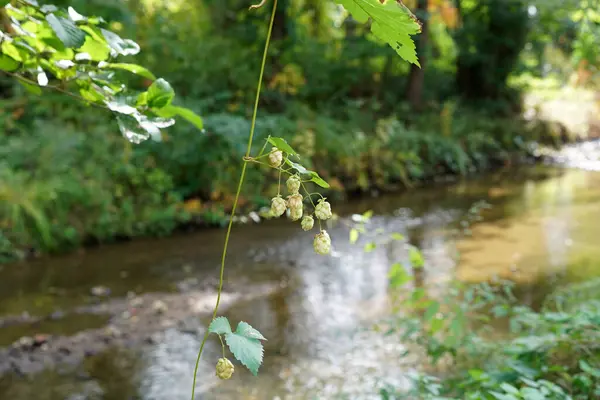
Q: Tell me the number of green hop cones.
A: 8